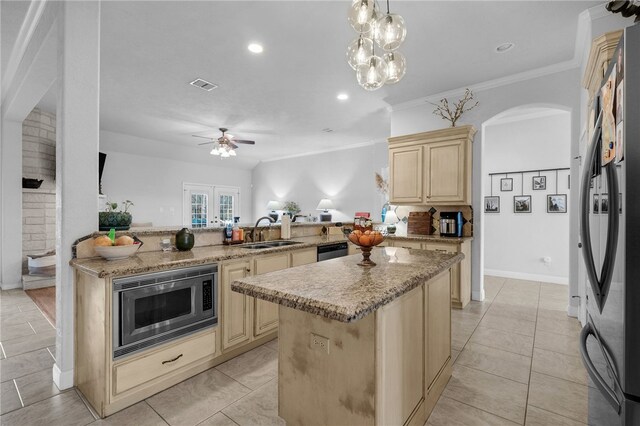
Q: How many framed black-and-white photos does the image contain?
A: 5